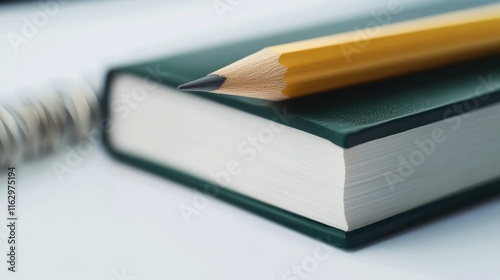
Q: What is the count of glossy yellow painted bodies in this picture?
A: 1